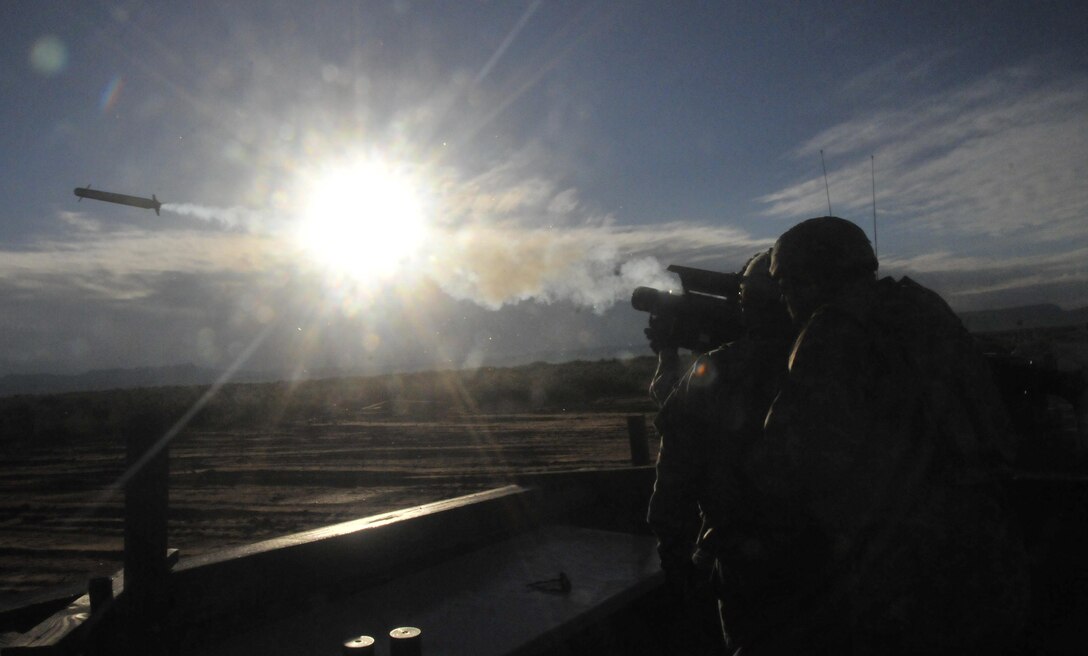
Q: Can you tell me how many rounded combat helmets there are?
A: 2